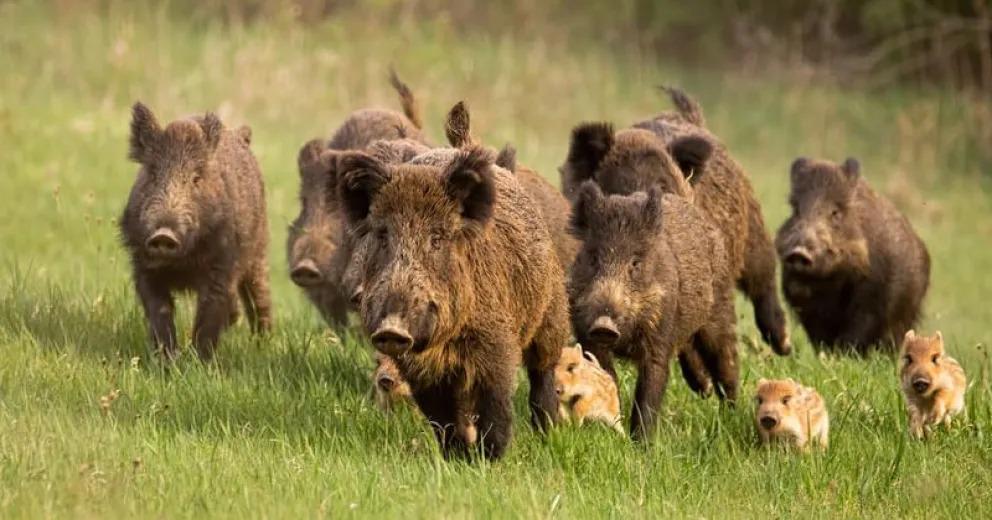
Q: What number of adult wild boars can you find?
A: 7